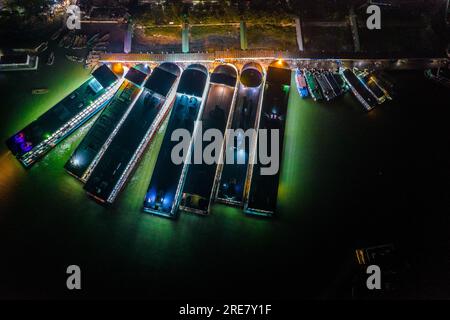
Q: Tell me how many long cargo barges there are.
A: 7